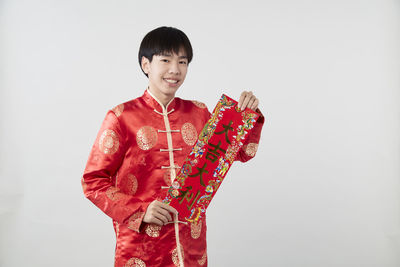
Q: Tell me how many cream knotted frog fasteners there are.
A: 6